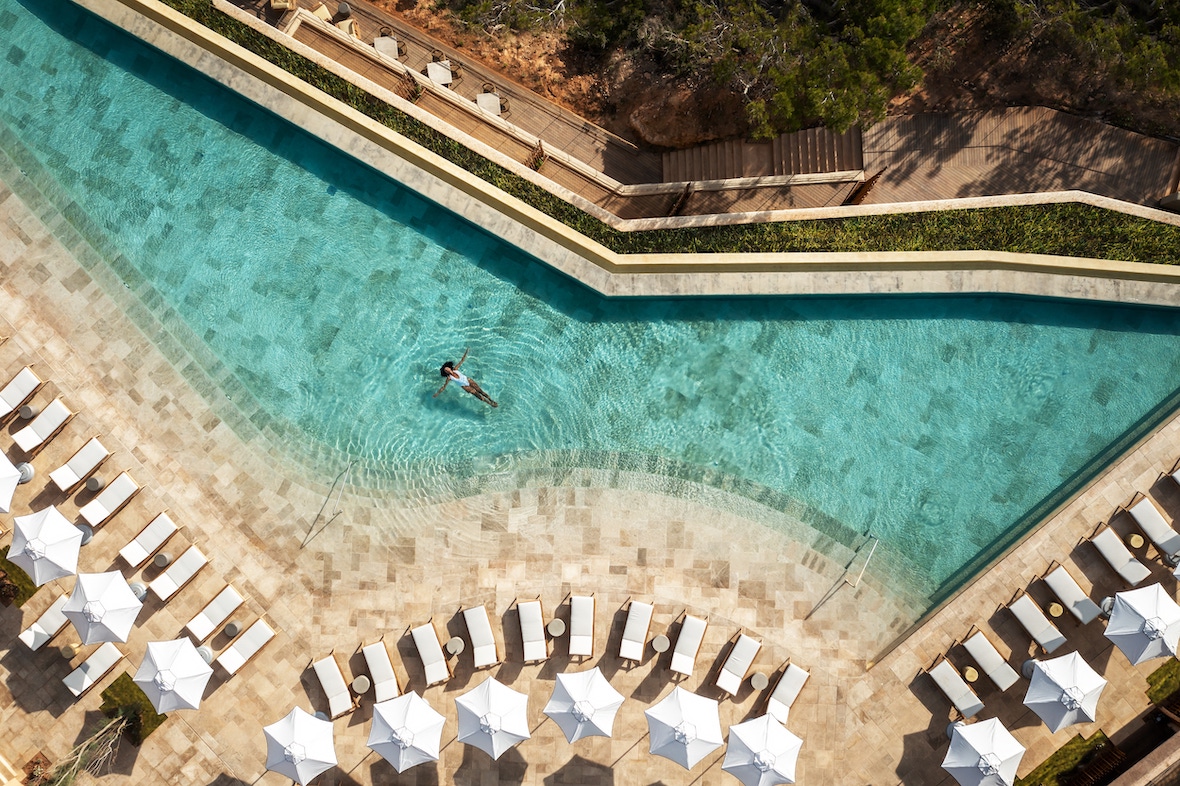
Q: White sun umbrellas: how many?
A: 13